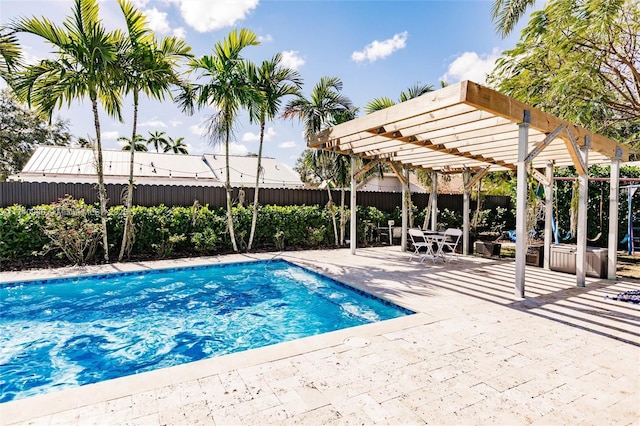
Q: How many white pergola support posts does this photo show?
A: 8